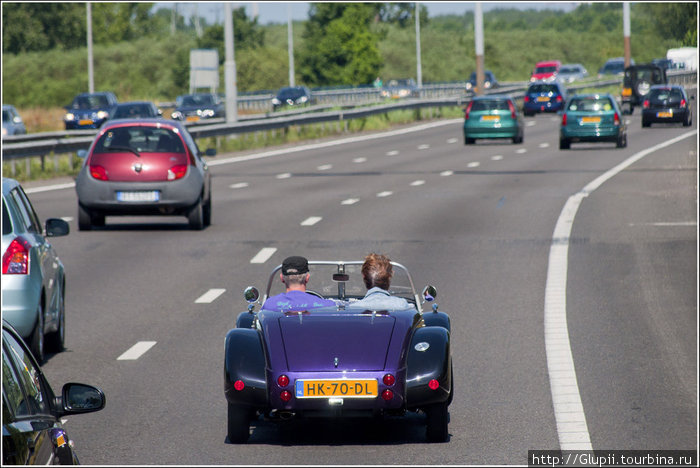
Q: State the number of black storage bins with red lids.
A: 0